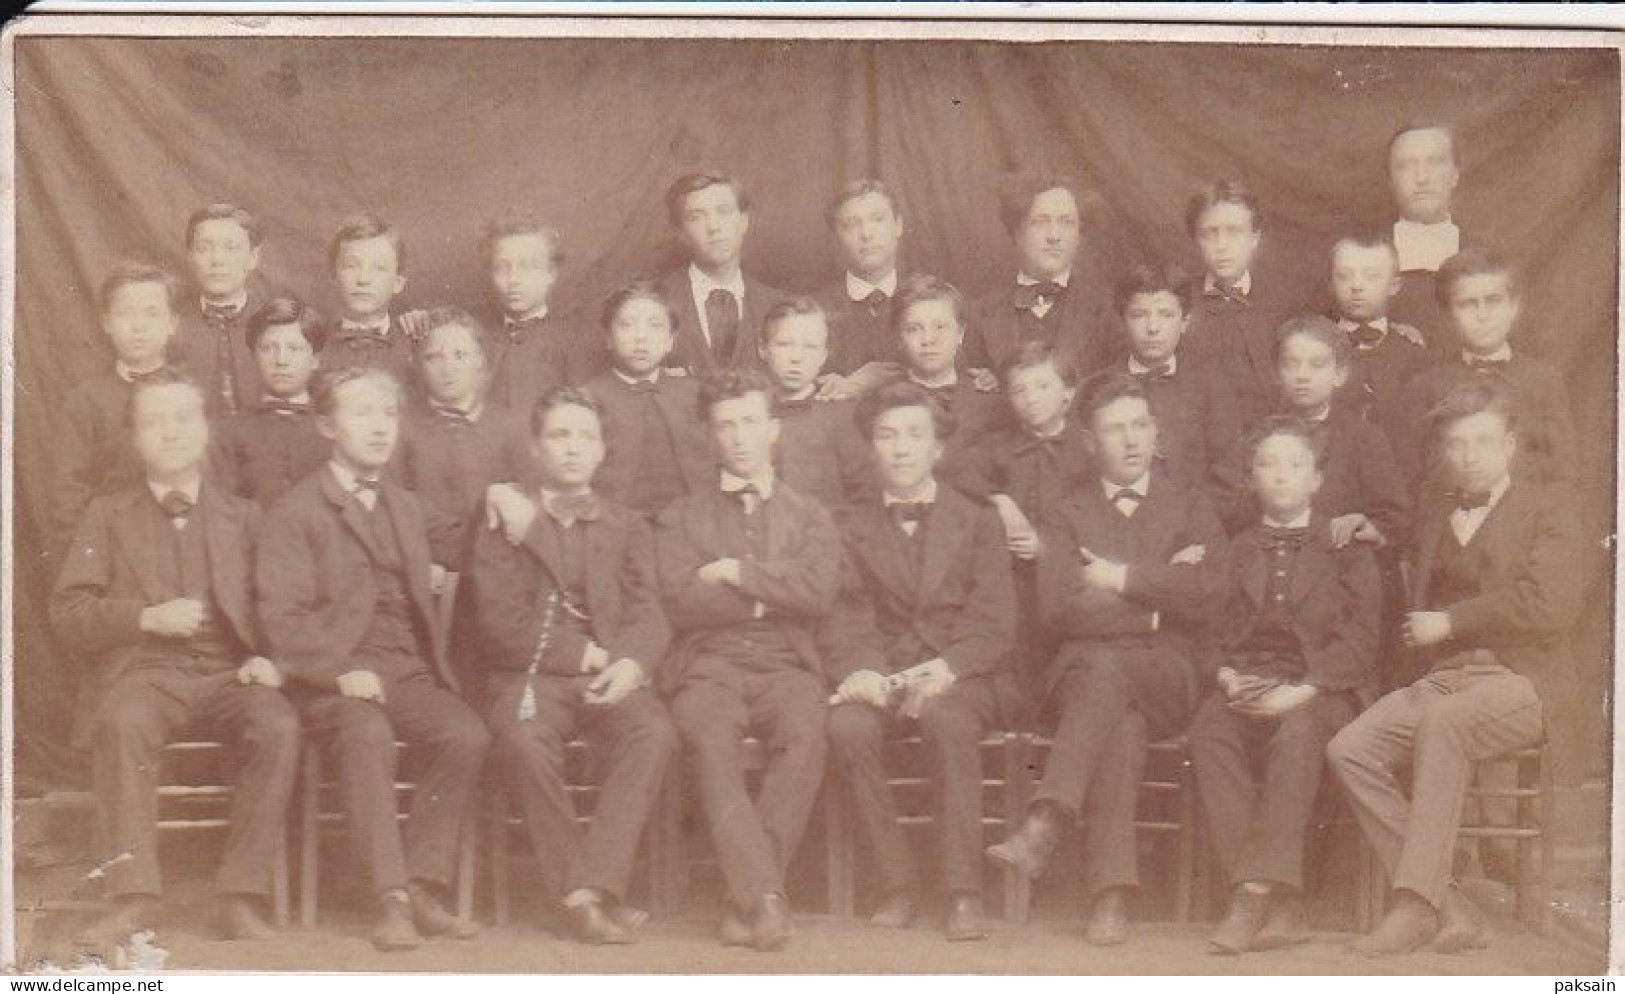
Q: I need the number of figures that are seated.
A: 8